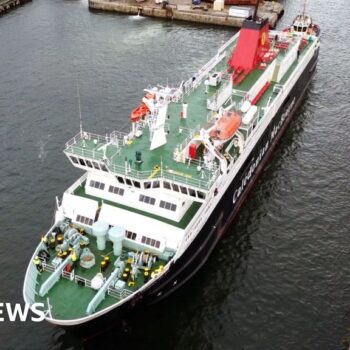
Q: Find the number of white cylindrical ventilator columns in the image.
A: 2